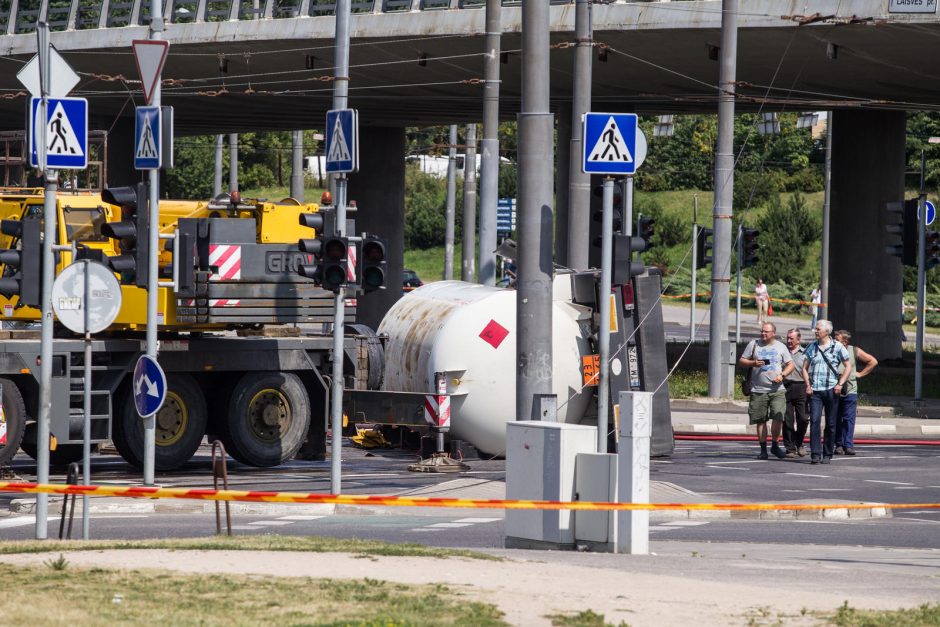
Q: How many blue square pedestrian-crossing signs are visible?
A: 4